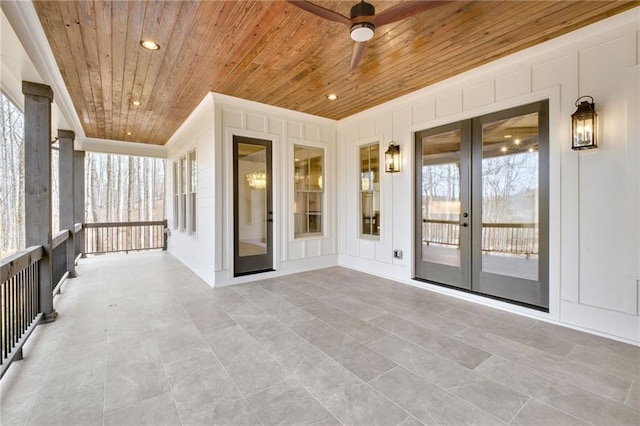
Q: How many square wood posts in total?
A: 3